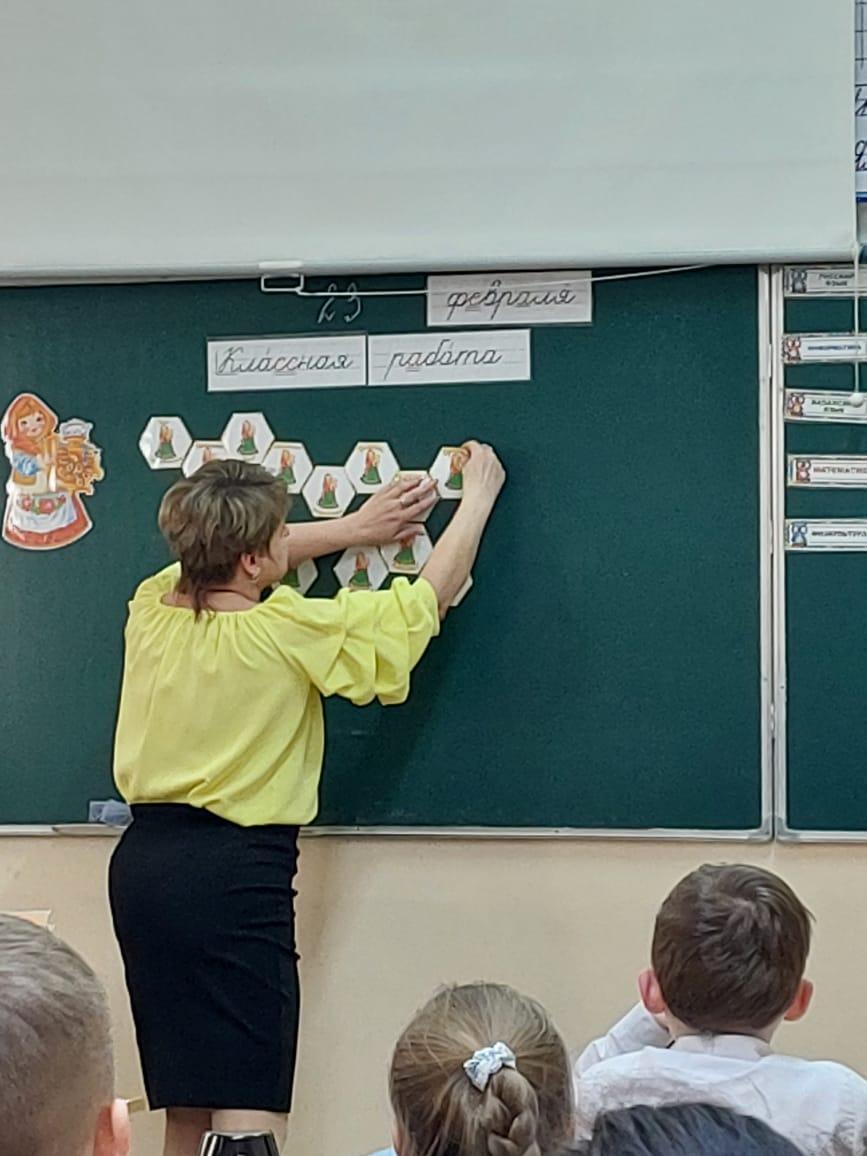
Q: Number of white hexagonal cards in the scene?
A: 12